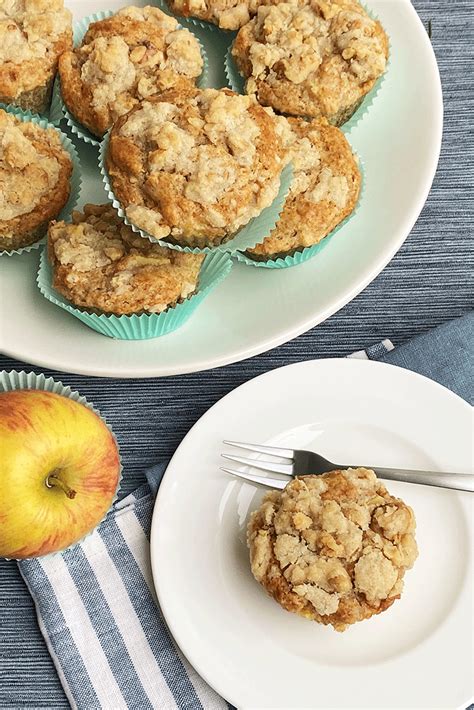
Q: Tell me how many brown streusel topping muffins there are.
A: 9